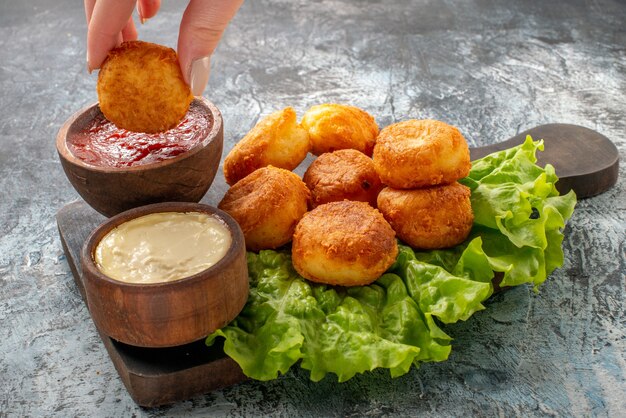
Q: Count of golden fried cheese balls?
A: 8